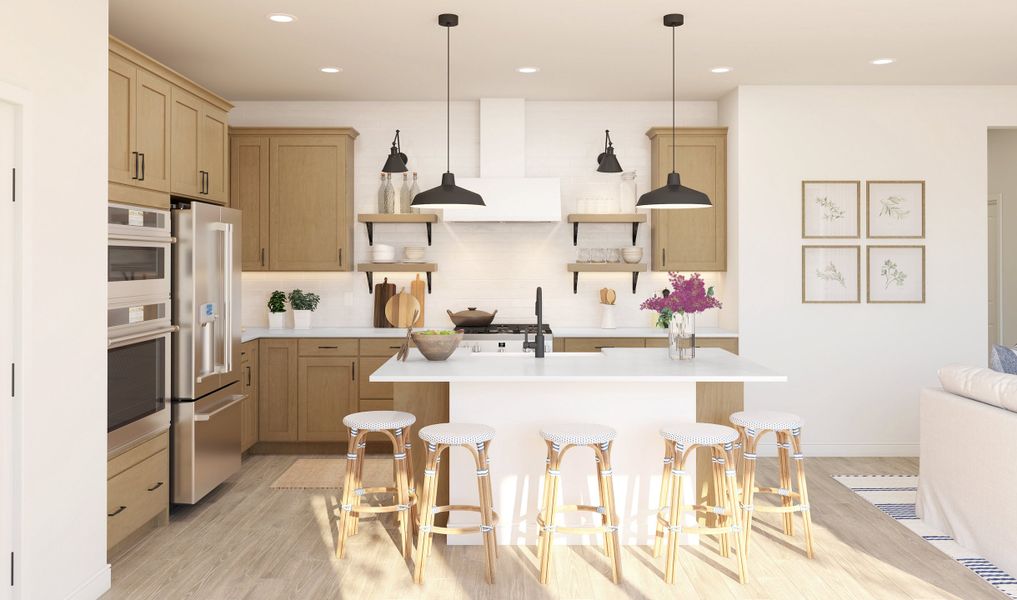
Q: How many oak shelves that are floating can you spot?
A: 4